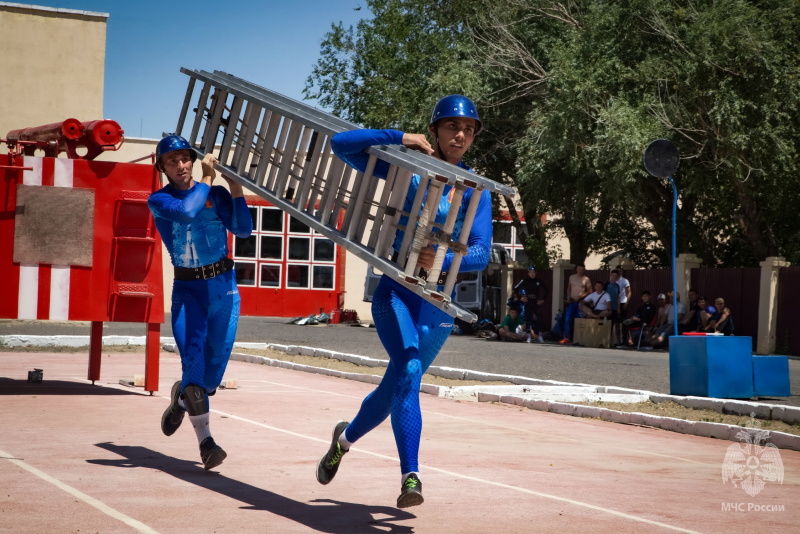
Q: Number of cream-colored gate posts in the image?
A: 5